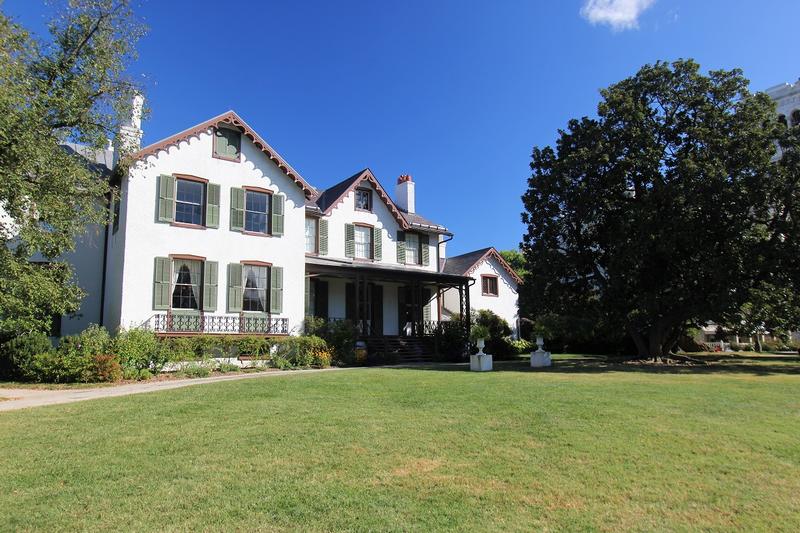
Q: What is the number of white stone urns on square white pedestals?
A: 2